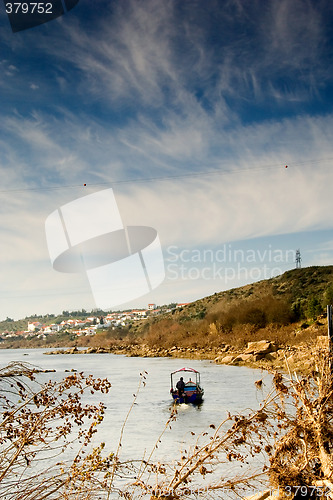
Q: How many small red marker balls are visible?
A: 2